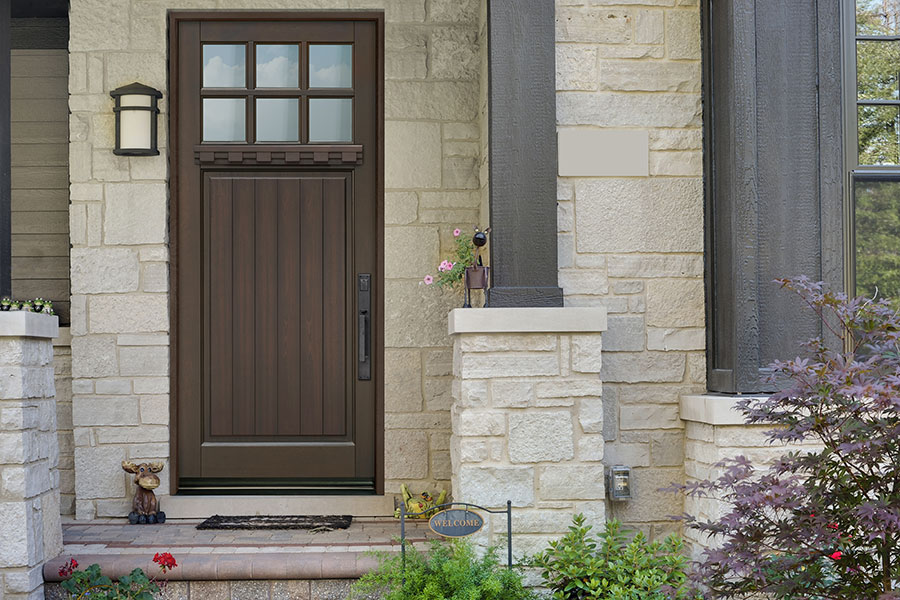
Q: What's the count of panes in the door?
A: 6